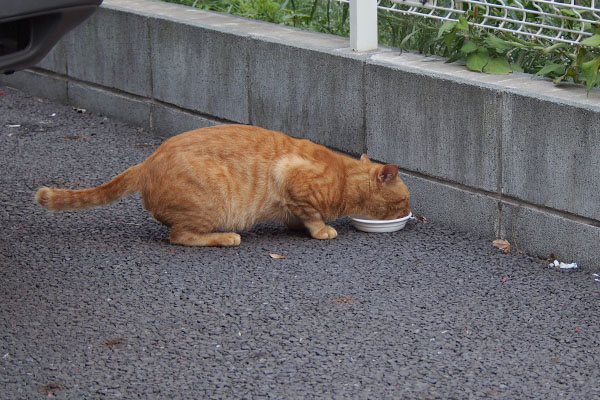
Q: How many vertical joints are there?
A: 5